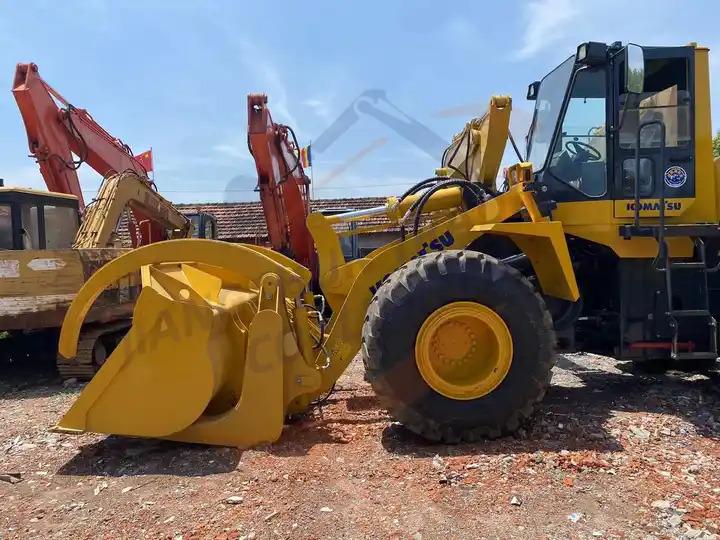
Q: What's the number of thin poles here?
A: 2